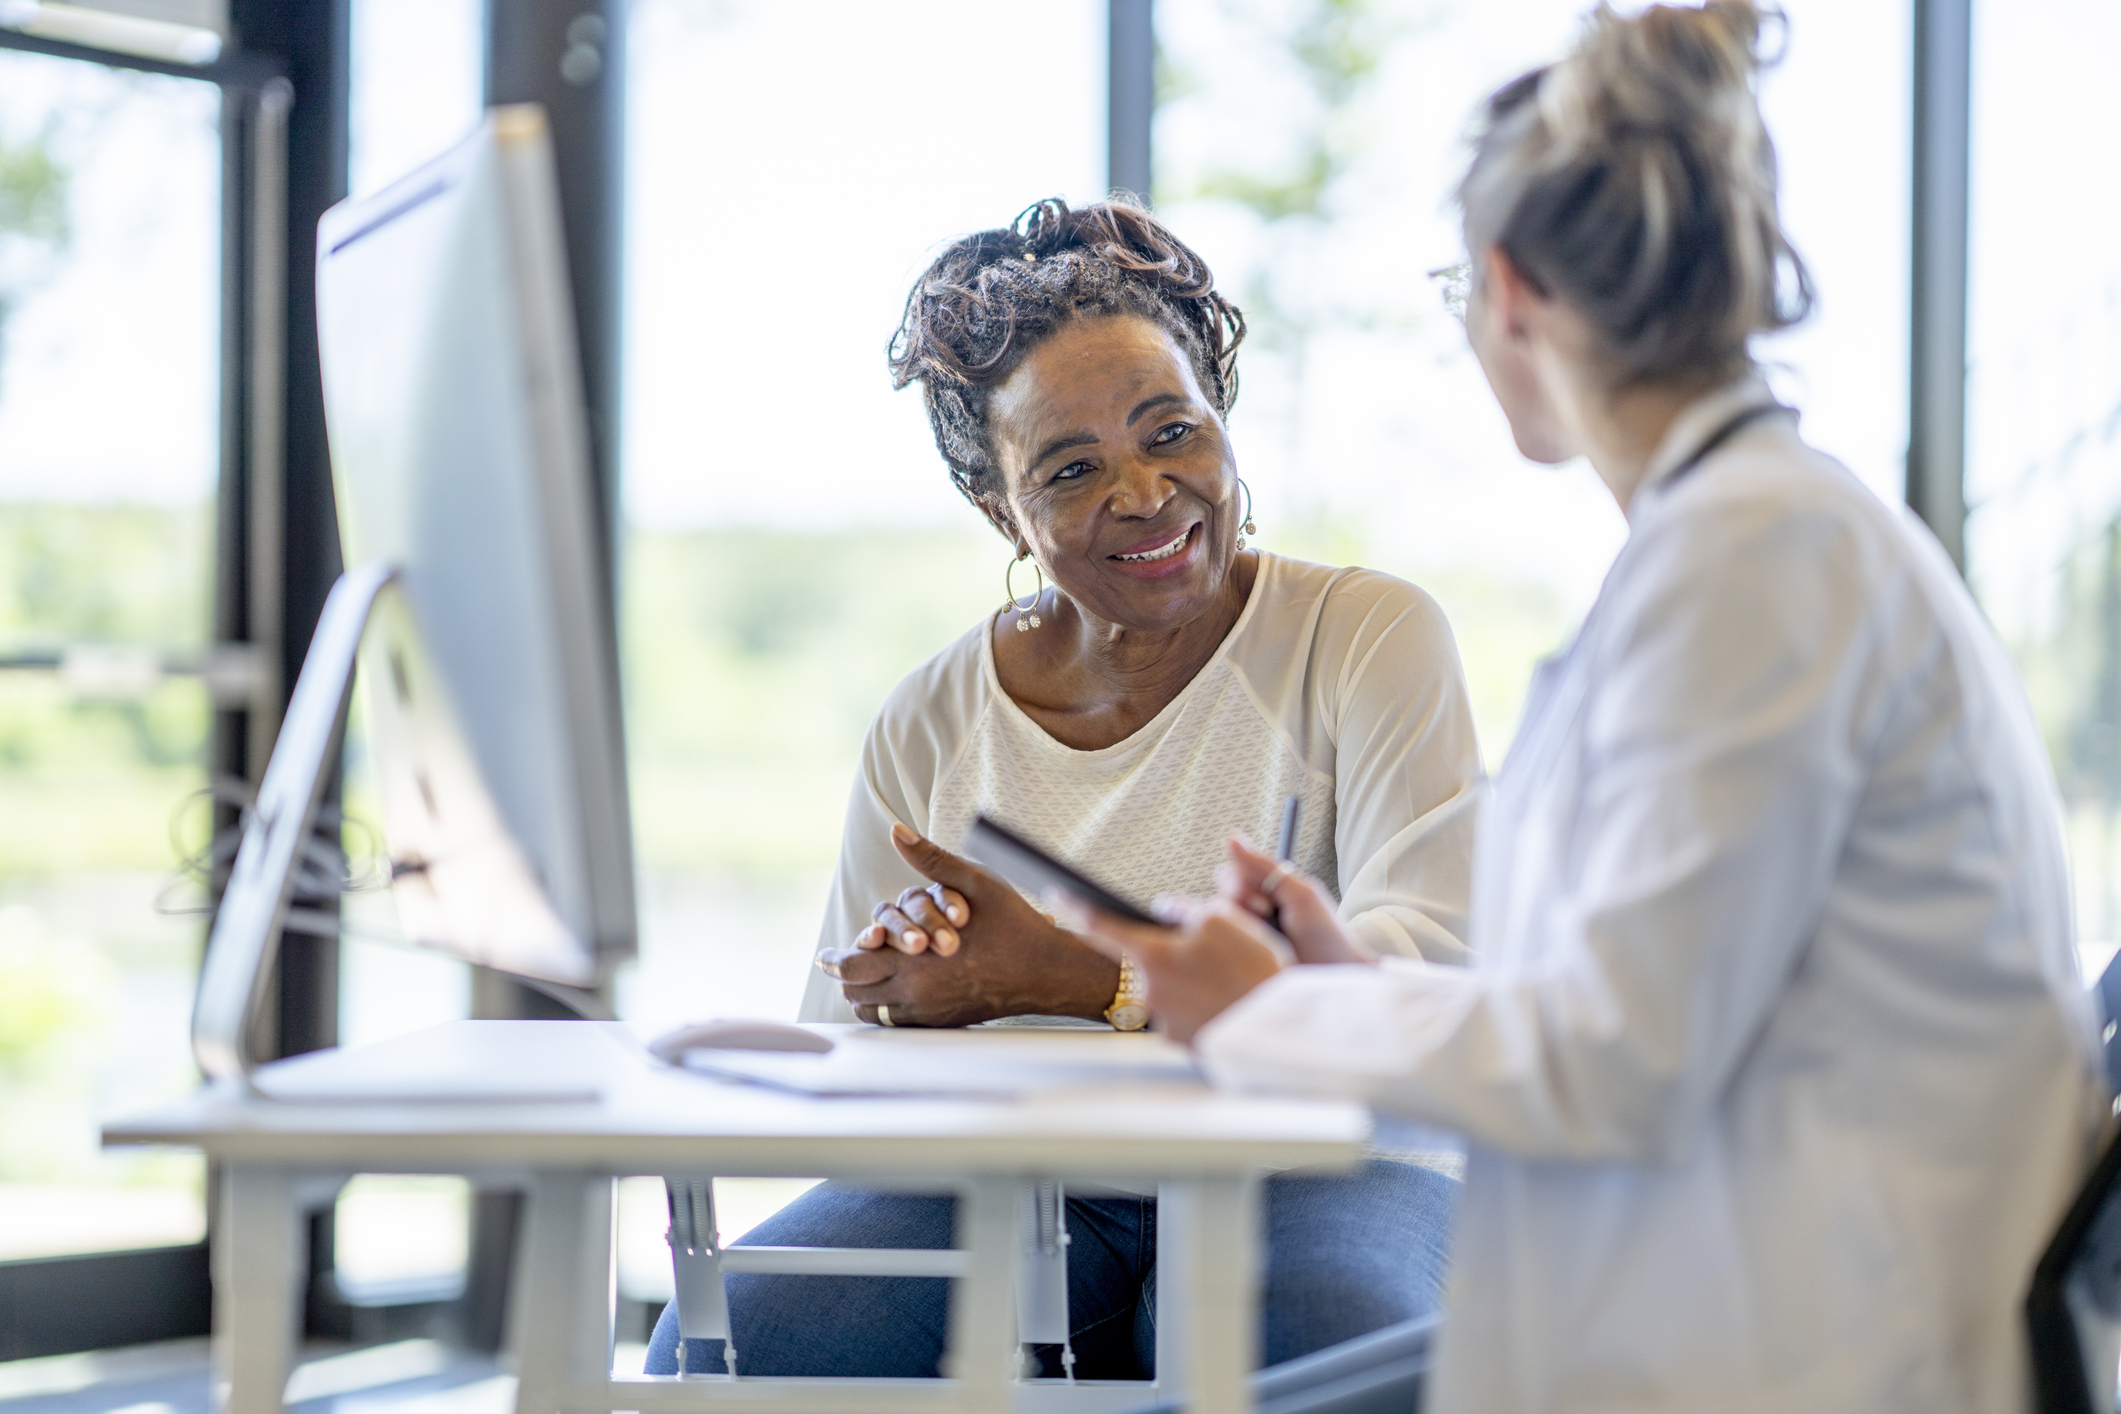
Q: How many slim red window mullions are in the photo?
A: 0